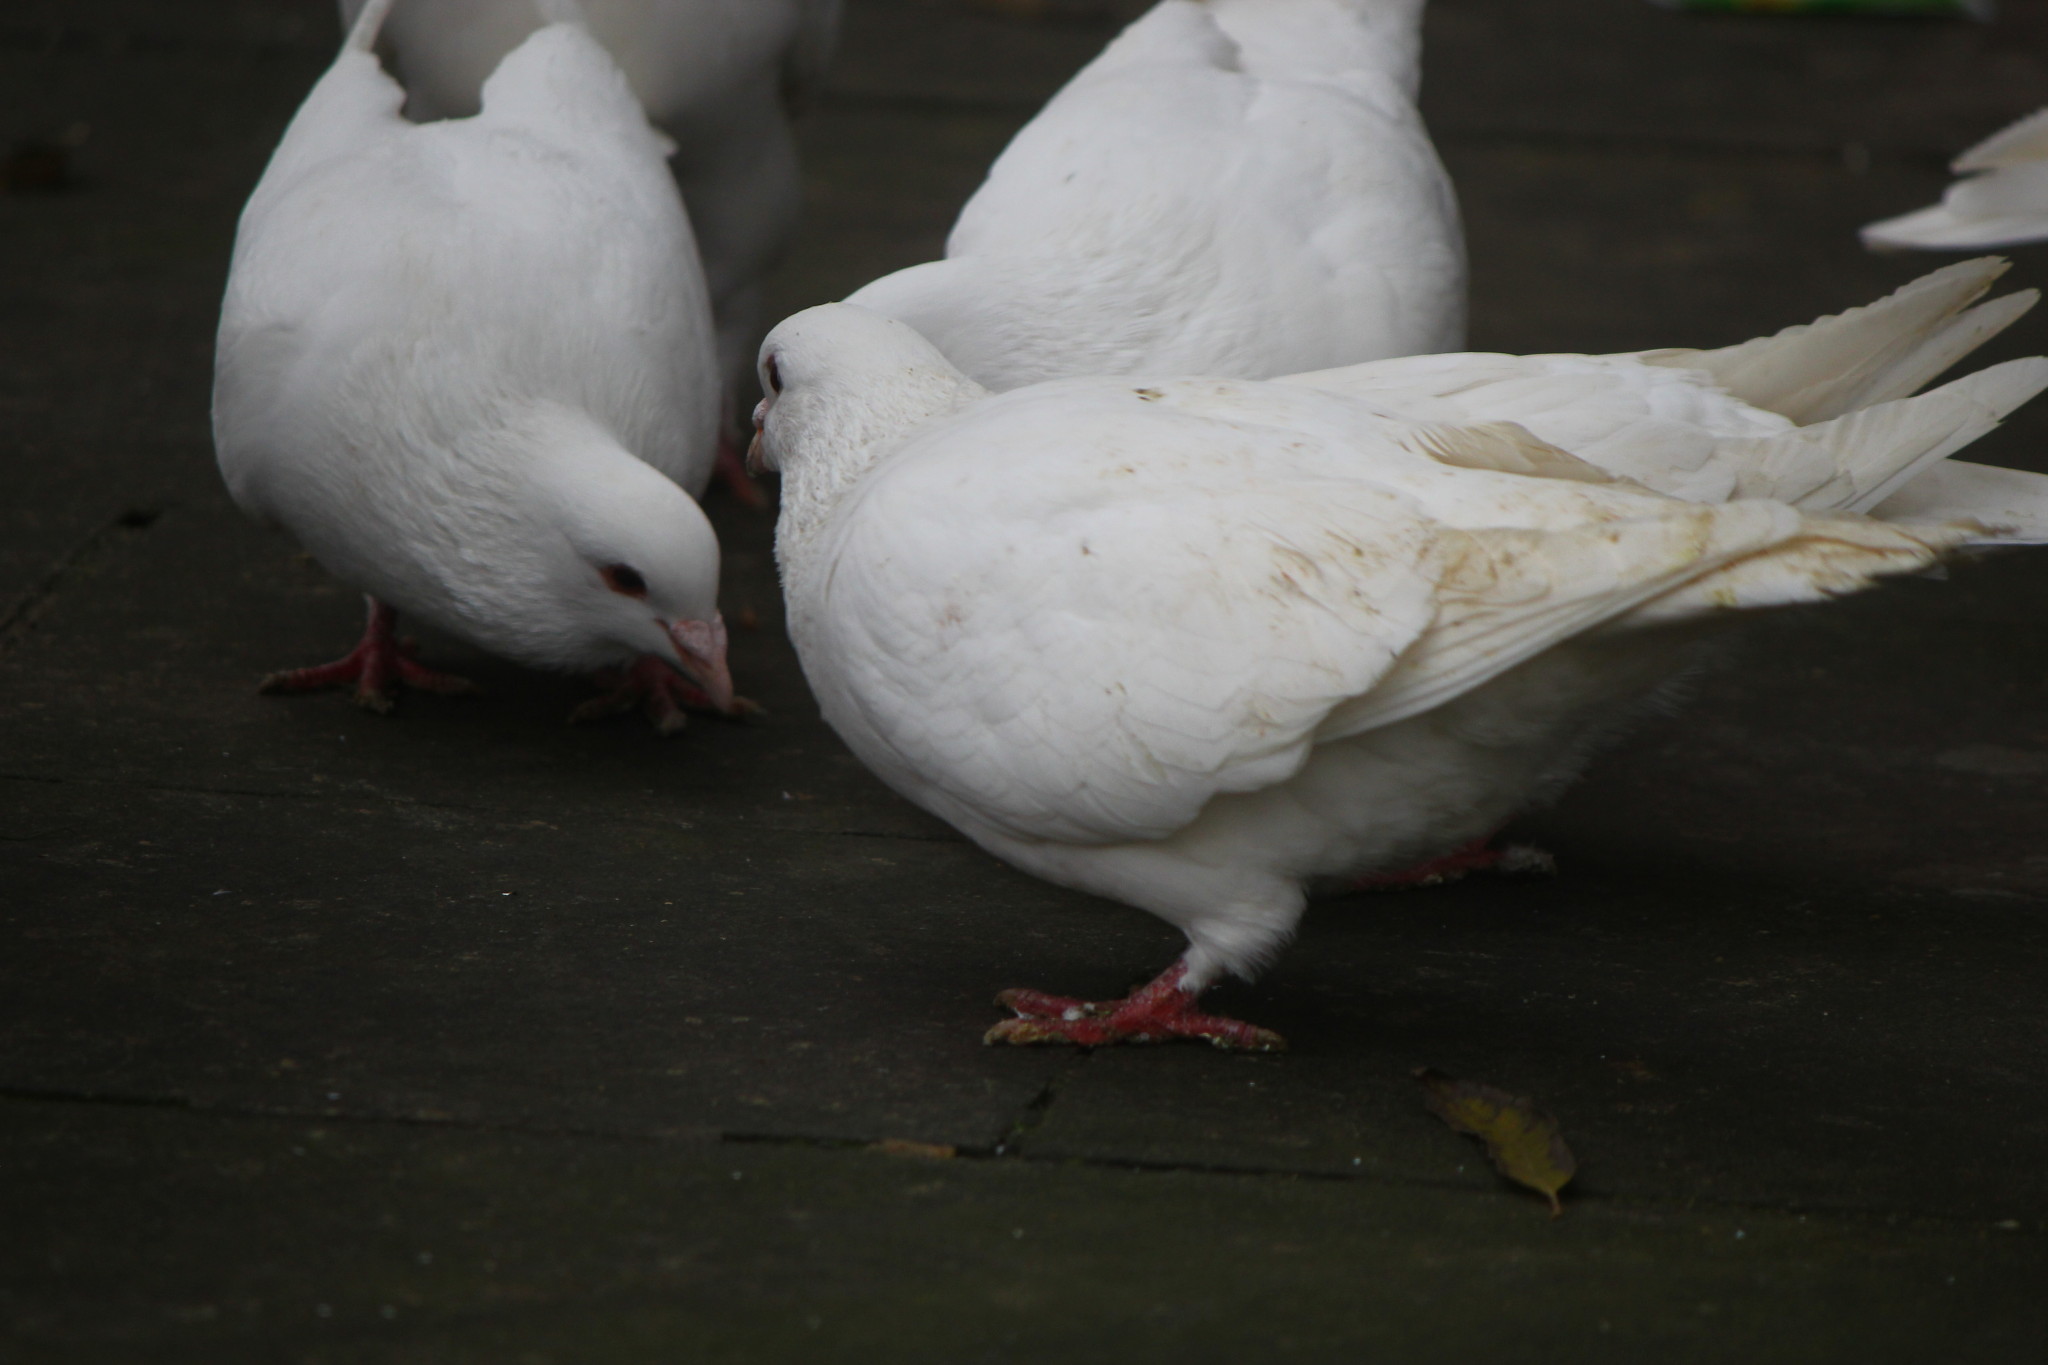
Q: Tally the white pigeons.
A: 5